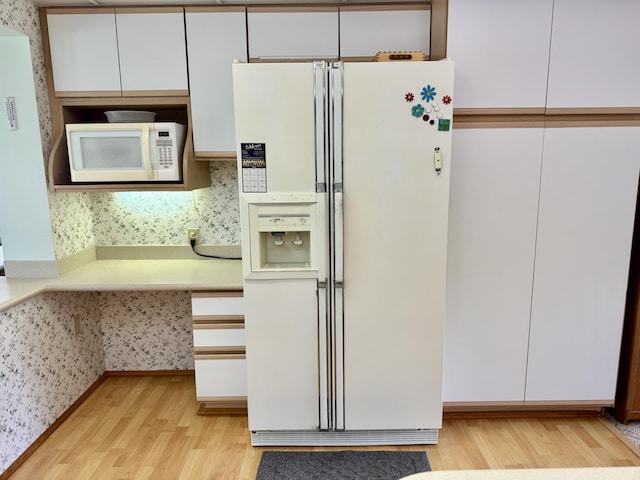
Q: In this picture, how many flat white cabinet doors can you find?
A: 9